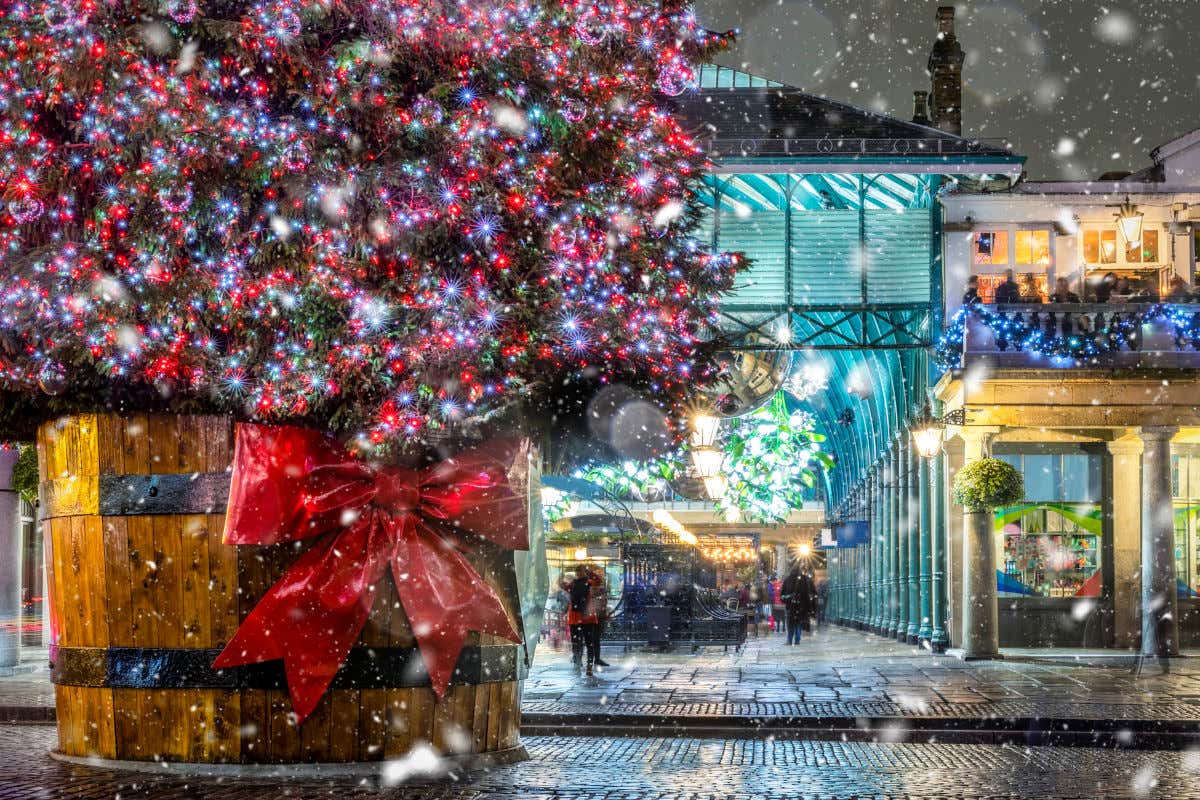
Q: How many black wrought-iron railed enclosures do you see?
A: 1